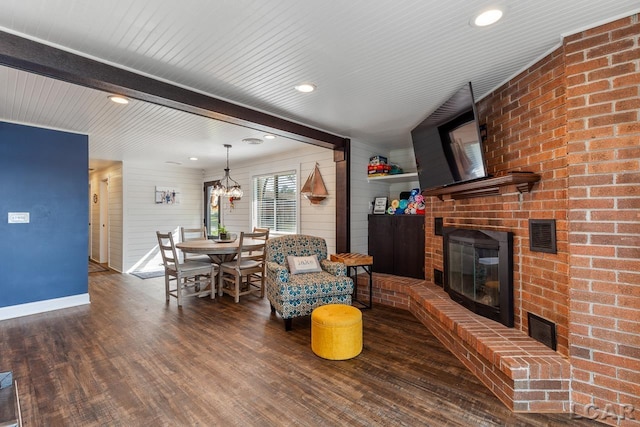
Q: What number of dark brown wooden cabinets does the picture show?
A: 1